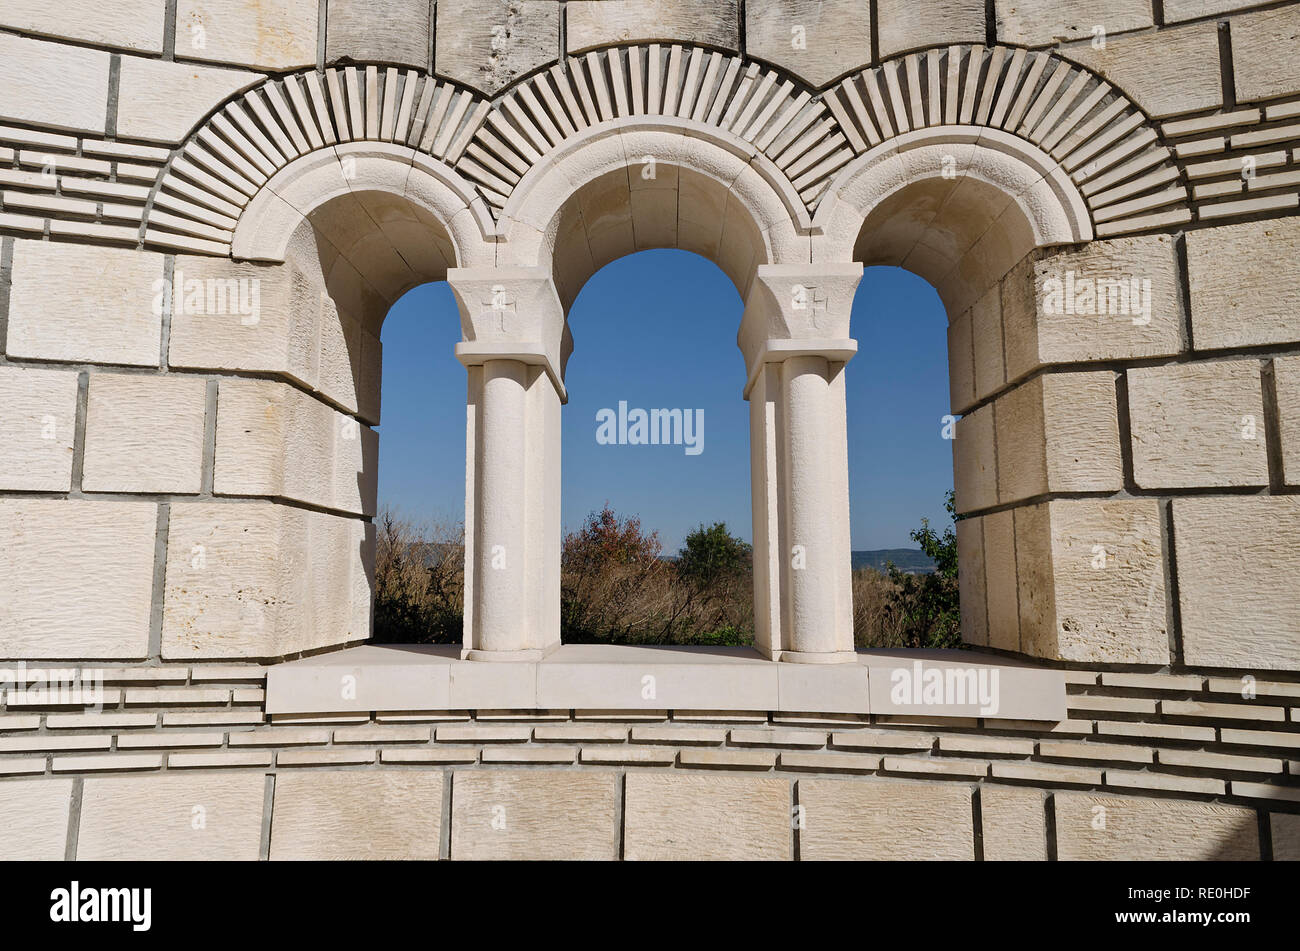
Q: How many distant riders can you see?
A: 0